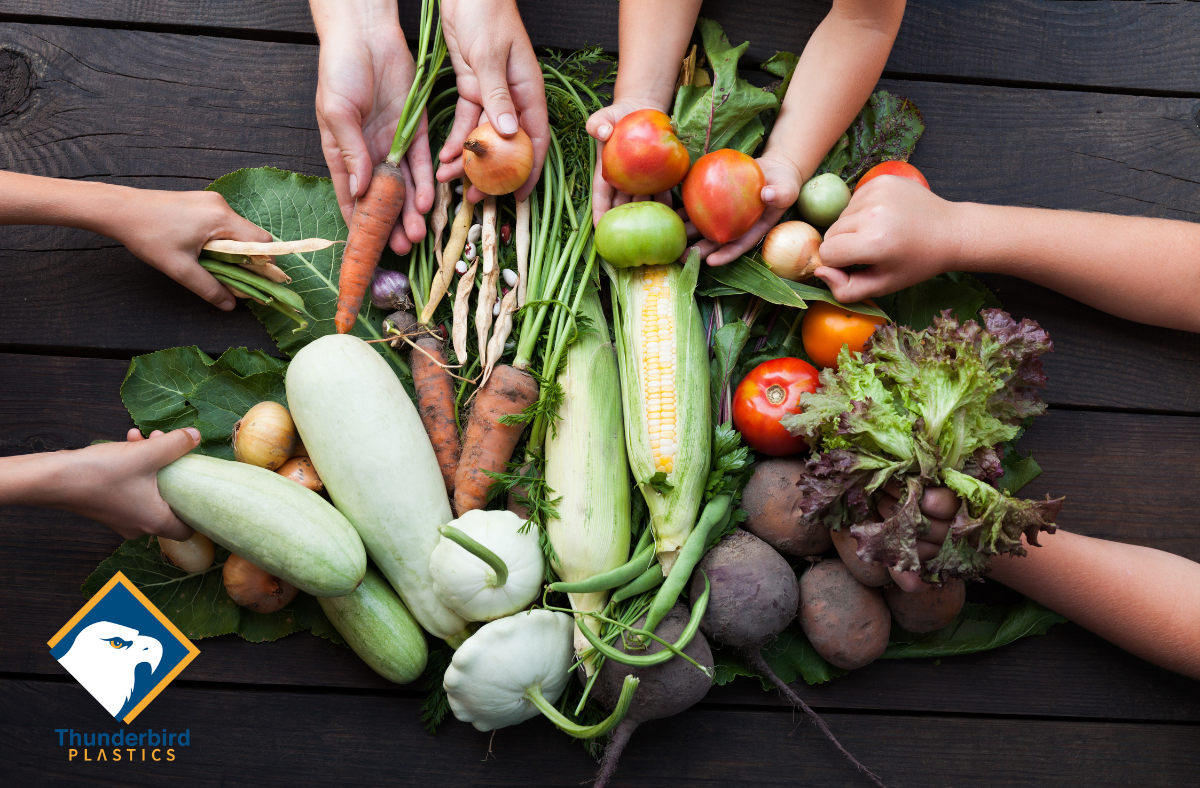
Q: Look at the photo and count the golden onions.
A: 6